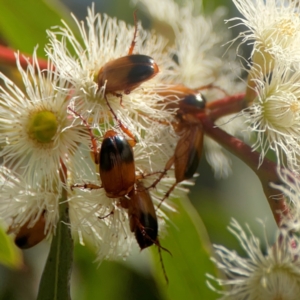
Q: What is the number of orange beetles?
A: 6